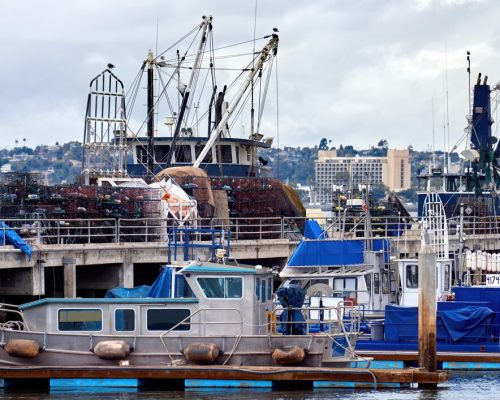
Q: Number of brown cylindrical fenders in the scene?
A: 4